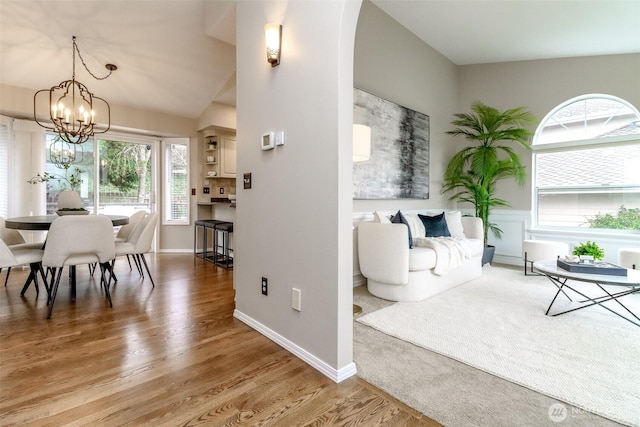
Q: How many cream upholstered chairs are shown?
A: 6